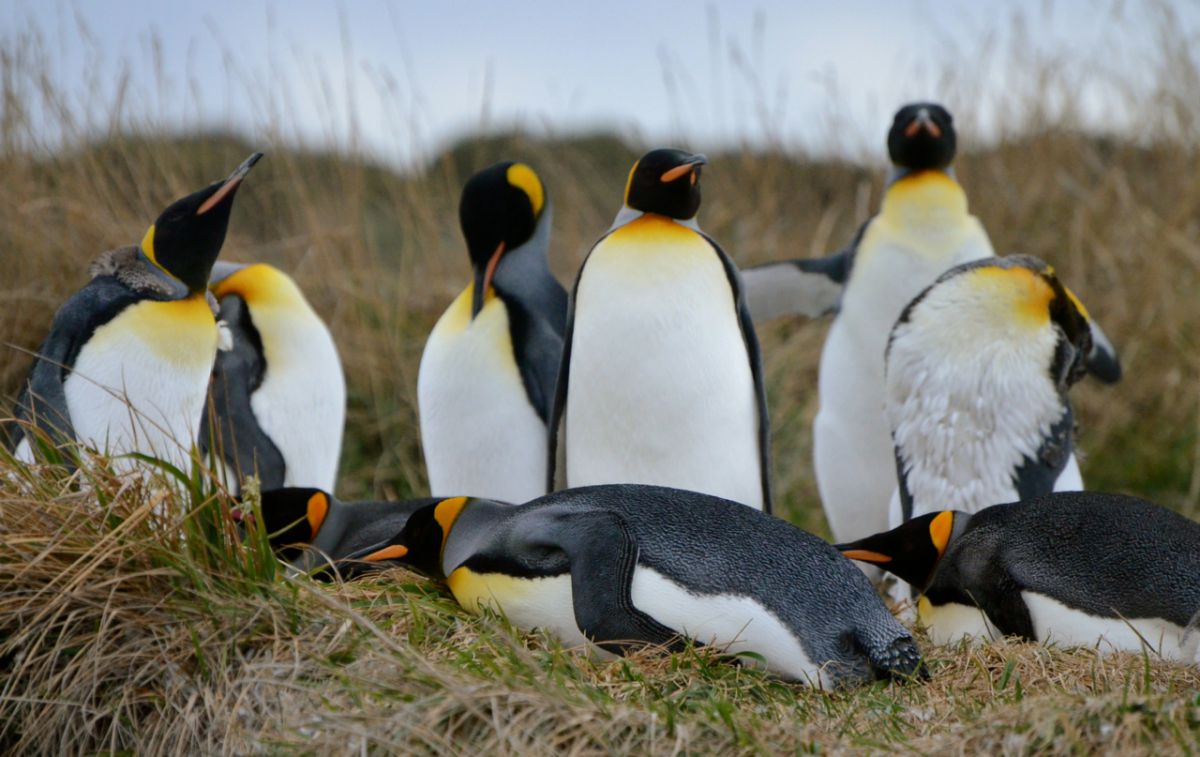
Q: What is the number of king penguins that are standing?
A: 6